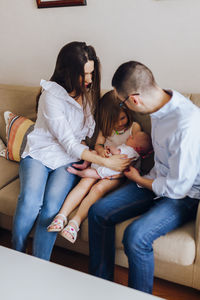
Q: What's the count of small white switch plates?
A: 0